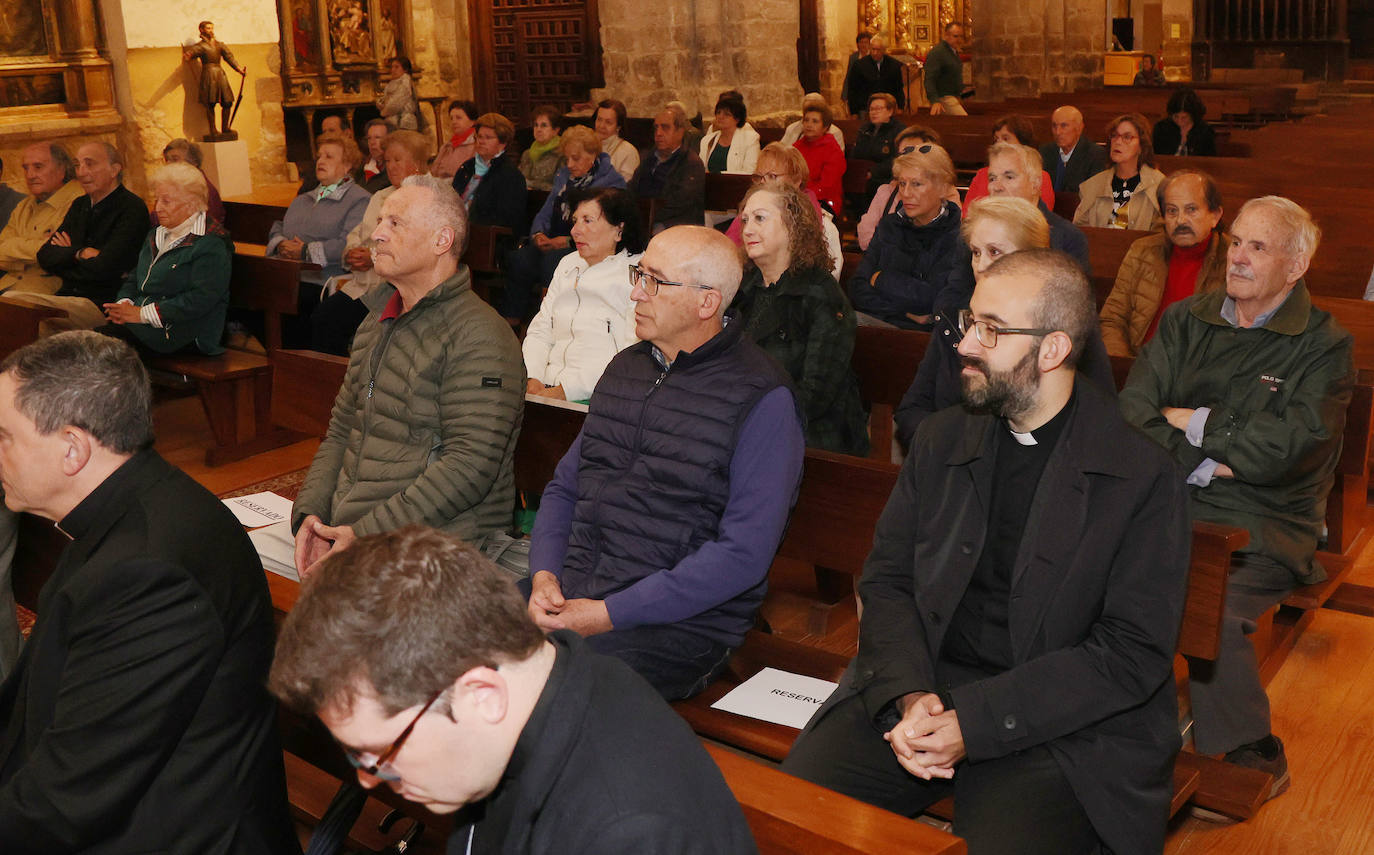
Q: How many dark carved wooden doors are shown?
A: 1